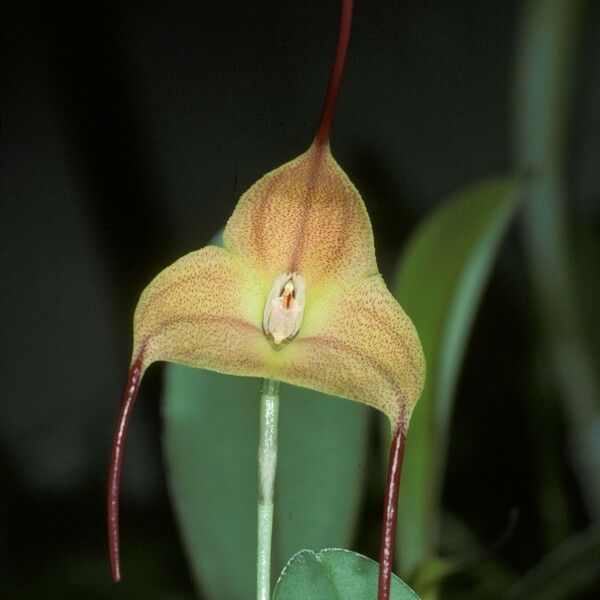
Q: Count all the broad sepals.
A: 3